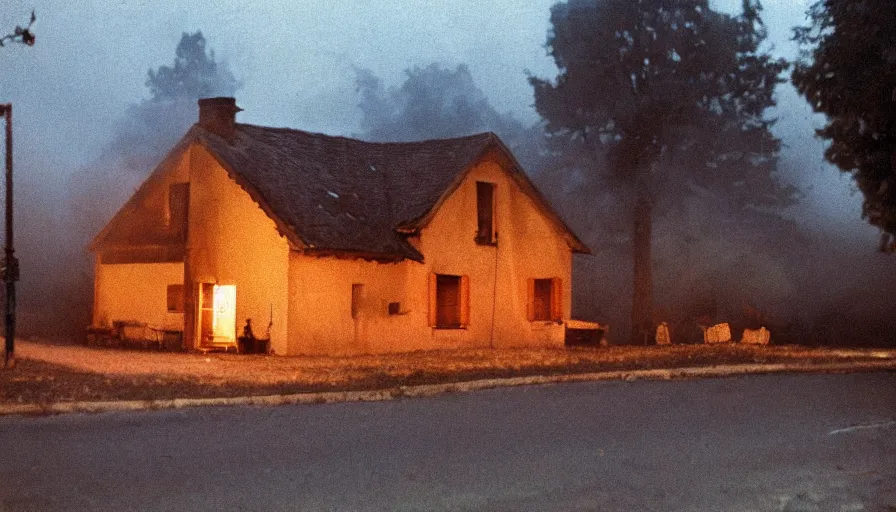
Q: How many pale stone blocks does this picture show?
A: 3